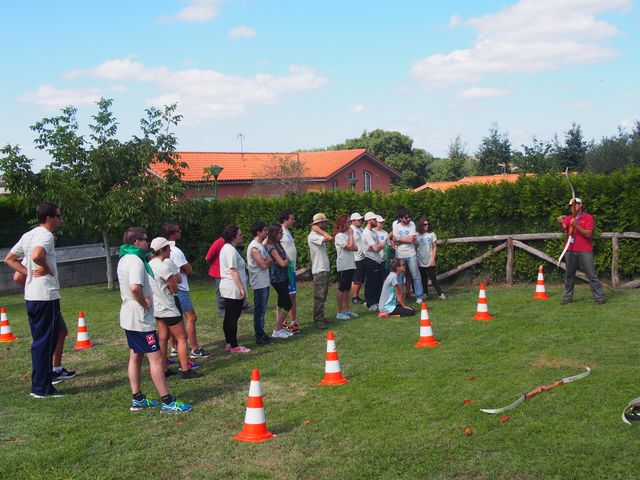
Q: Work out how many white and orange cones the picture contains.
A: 7